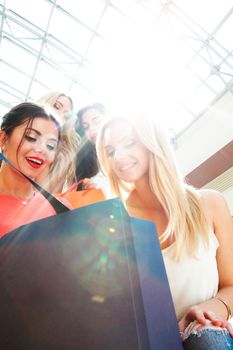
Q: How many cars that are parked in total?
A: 0